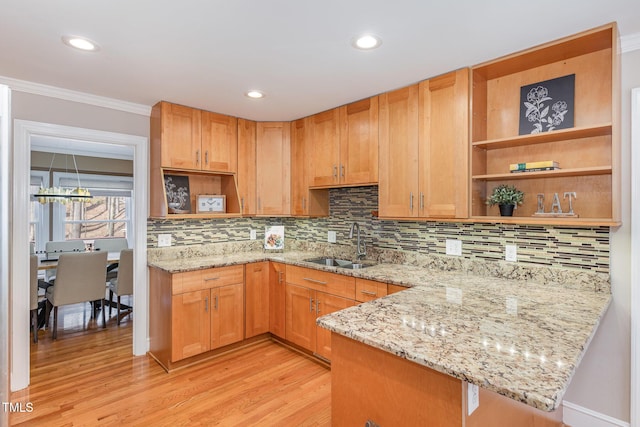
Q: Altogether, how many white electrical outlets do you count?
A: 6